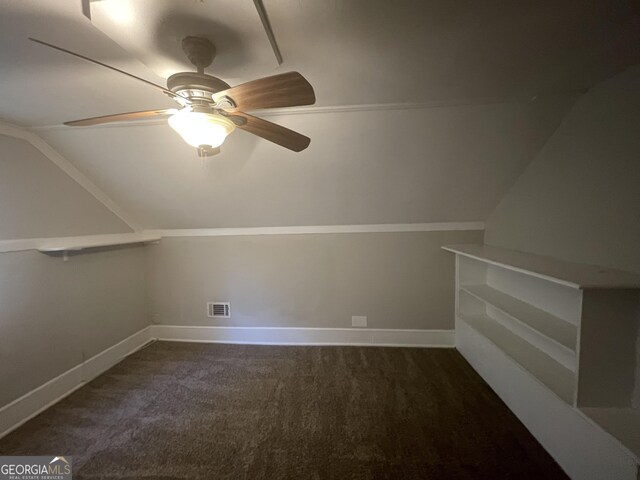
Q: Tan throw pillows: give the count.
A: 0